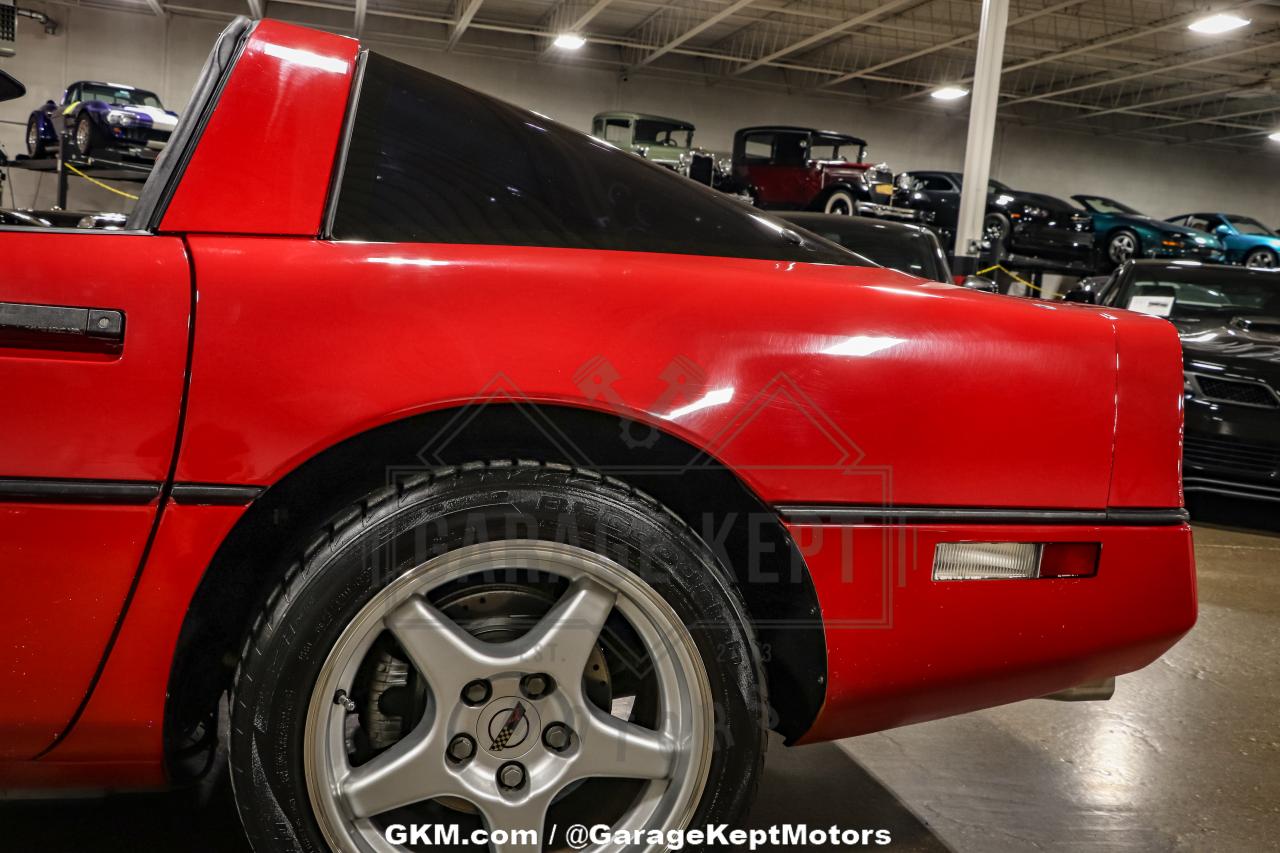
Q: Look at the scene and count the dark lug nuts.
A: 5